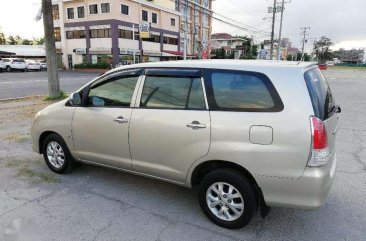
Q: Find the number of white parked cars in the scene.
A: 3